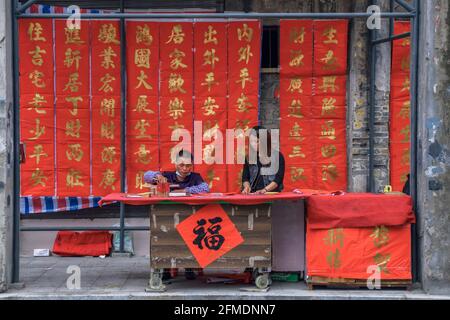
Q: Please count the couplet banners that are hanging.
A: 10